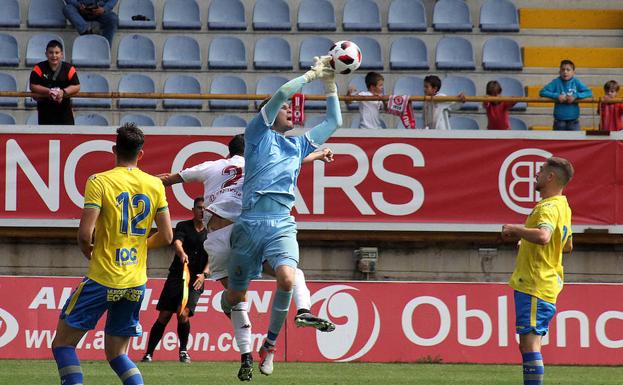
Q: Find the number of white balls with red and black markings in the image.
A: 1